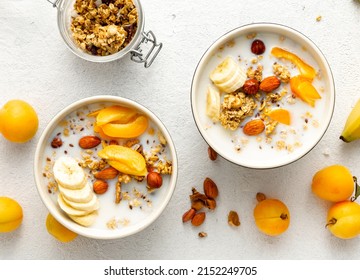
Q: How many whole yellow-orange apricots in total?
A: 6